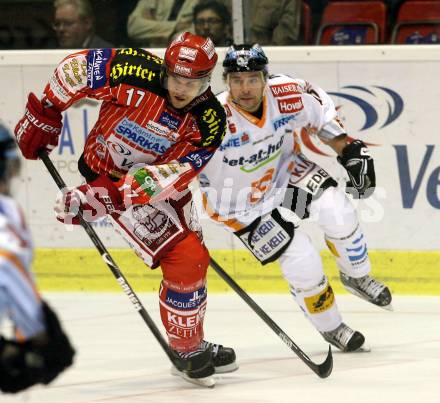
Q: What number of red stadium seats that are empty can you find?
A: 2